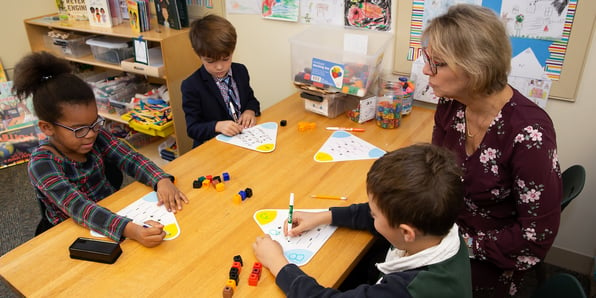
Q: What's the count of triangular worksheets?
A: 4